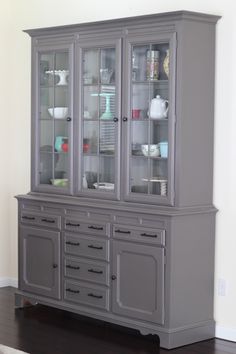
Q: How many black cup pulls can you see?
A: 12